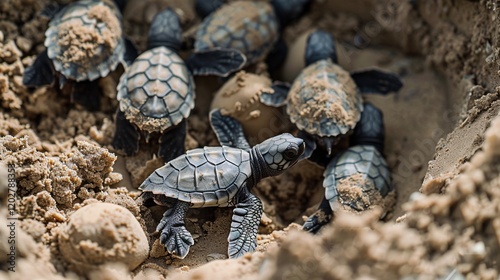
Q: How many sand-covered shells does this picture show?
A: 5